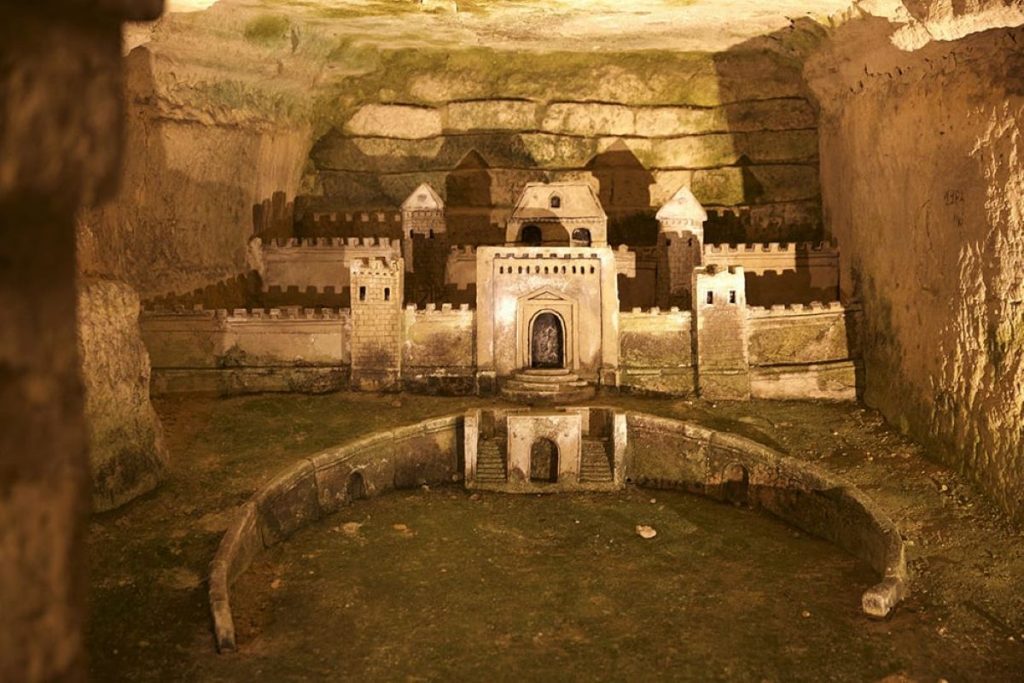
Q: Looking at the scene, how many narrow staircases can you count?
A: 2